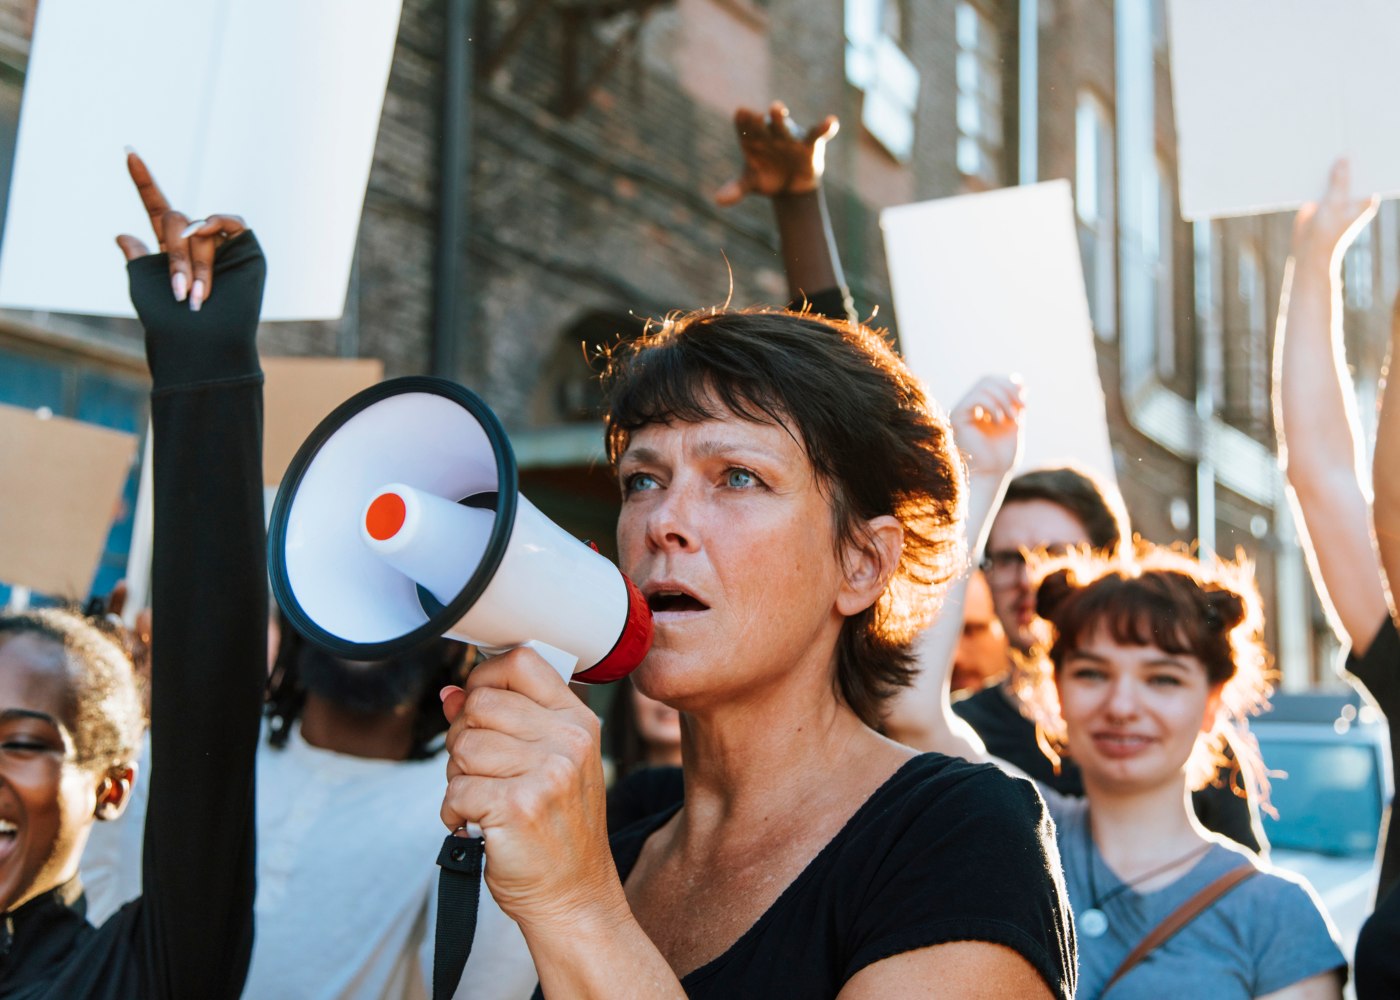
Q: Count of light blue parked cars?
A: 1